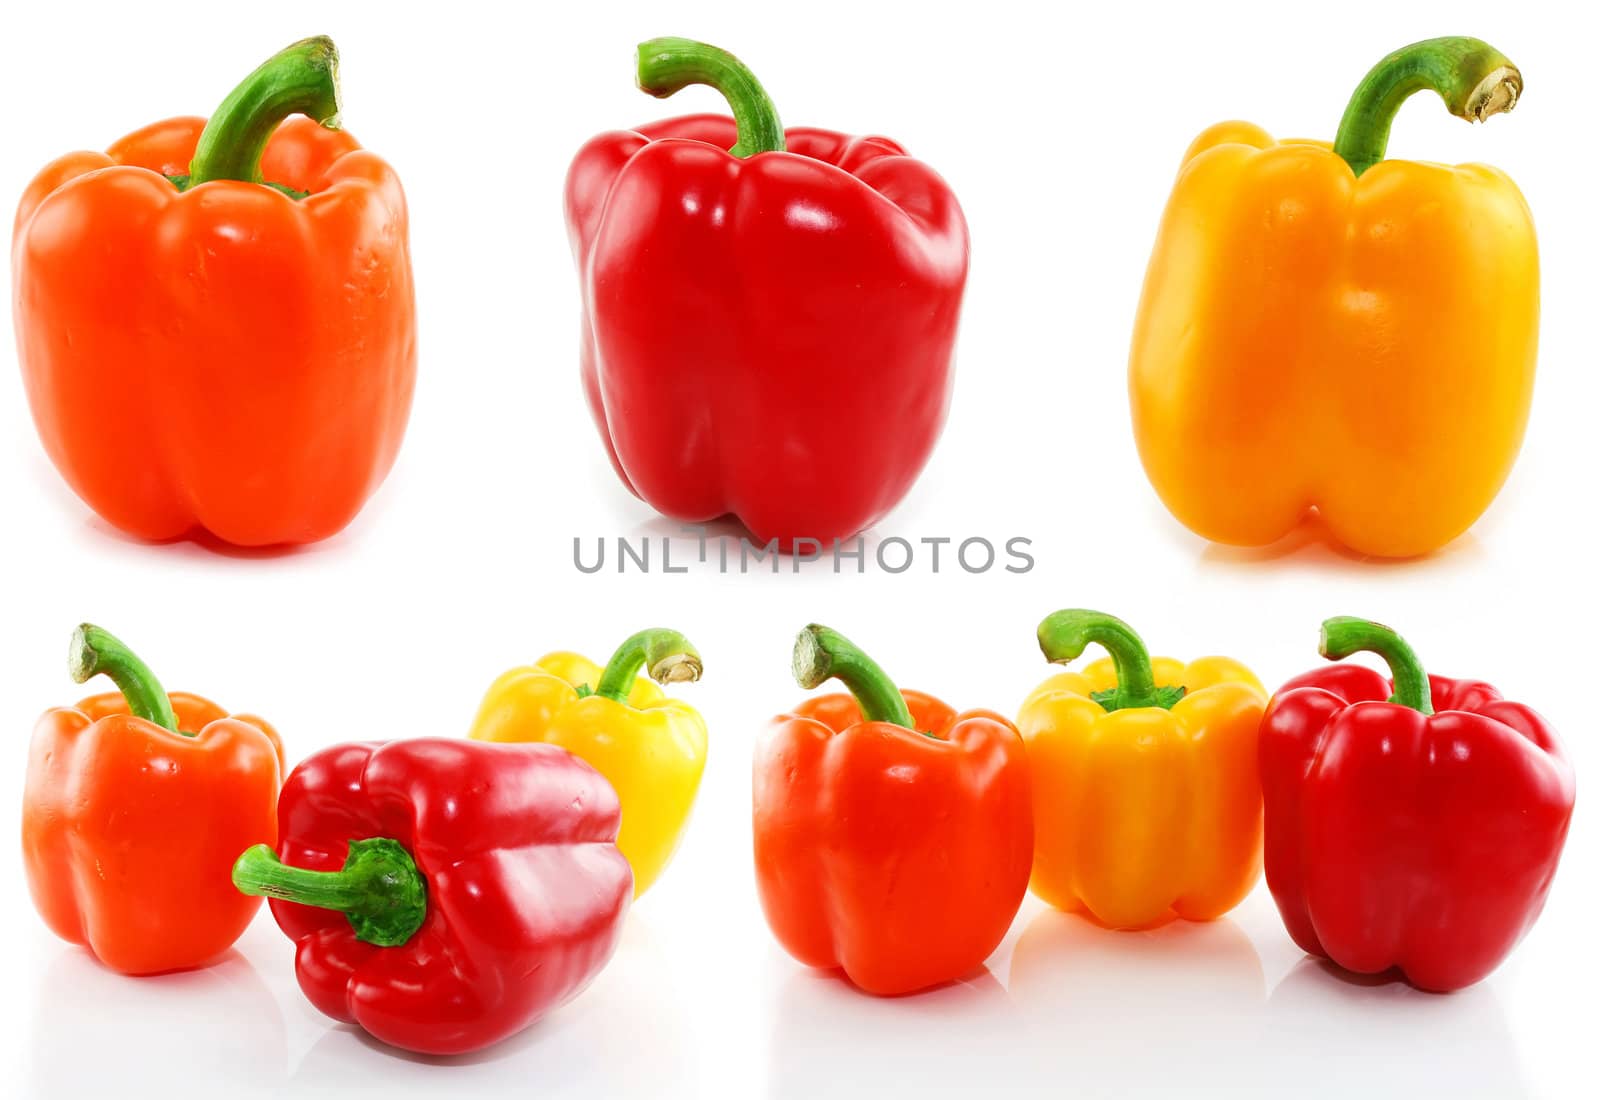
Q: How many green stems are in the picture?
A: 9